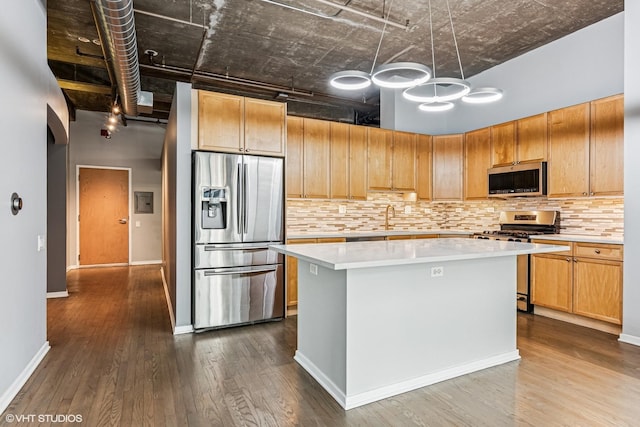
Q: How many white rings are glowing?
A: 5